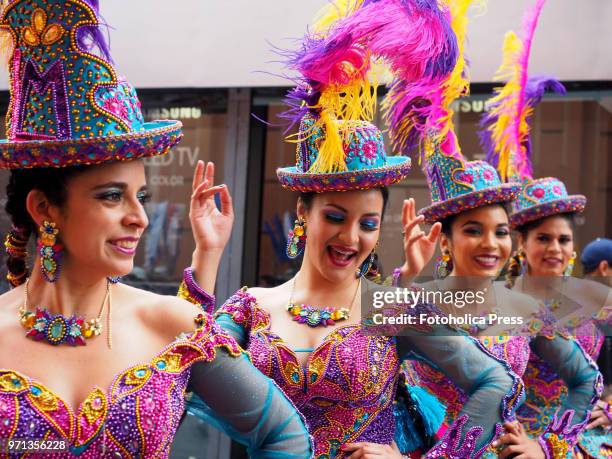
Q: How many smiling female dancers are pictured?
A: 4